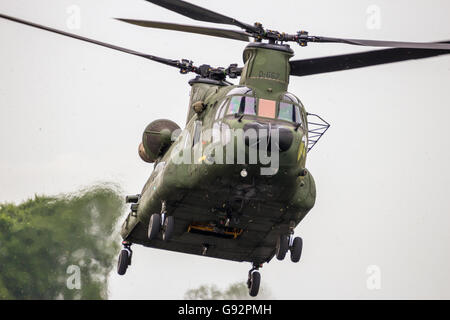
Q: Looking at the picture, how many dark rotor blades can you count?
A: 5